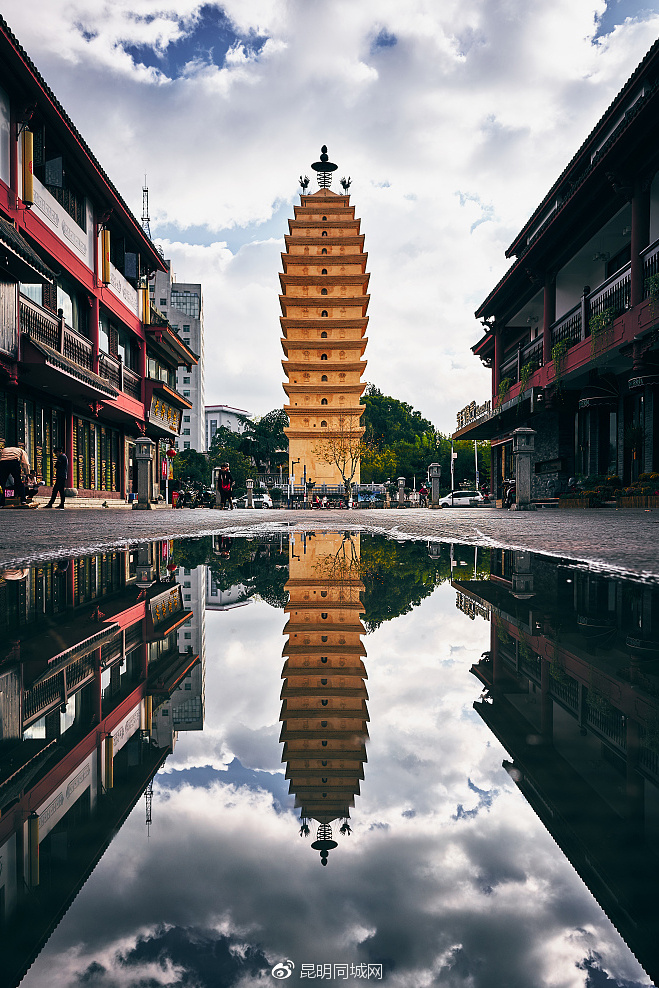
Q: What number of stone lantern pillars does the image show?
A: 6